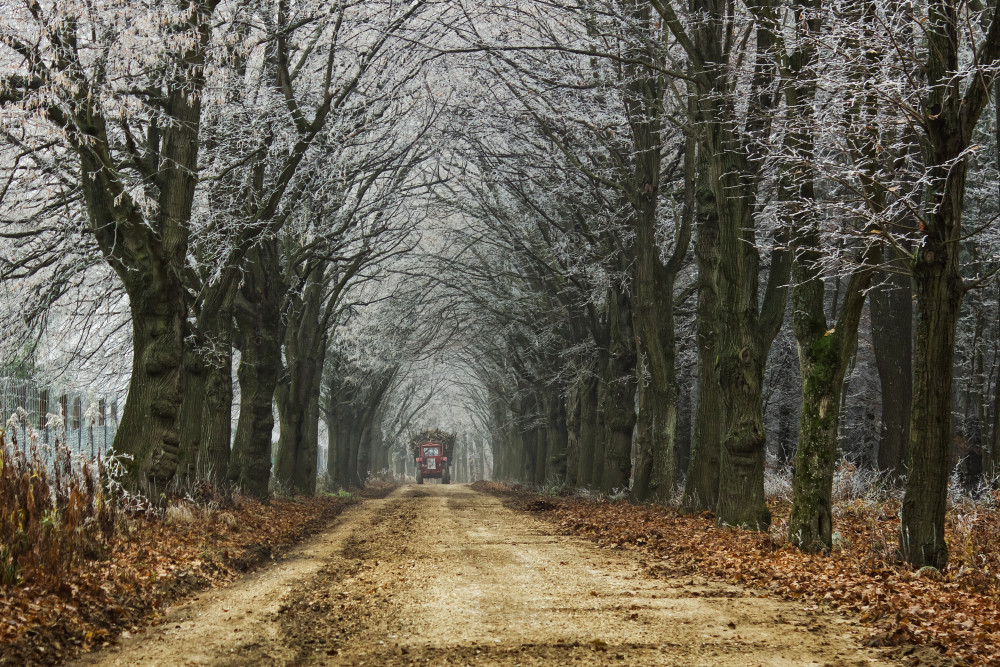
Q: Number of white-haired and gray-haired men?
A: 0